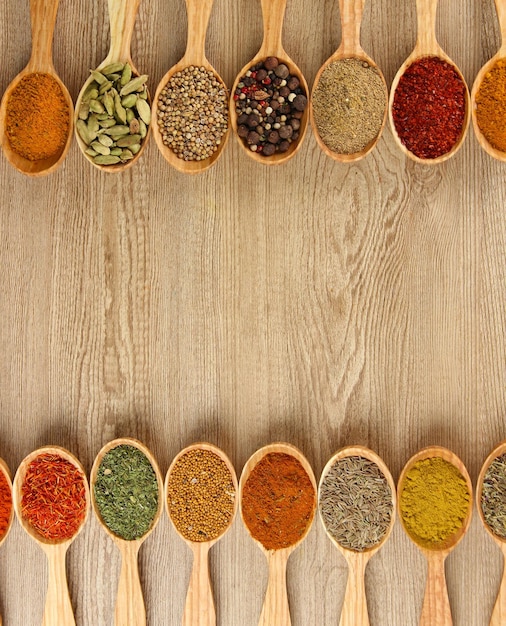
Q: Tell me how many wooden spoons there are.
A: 15